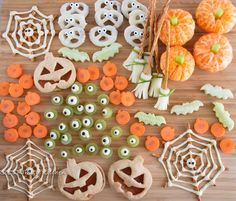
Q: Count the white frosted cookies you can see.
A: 9